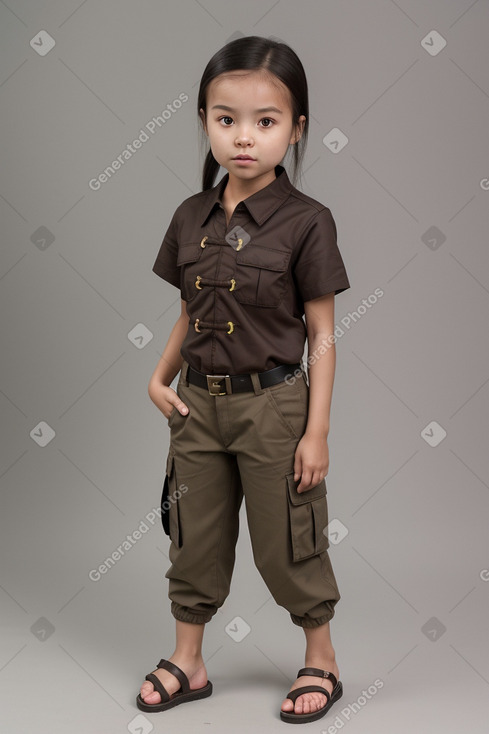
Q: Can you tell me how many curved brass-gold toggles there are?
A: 6